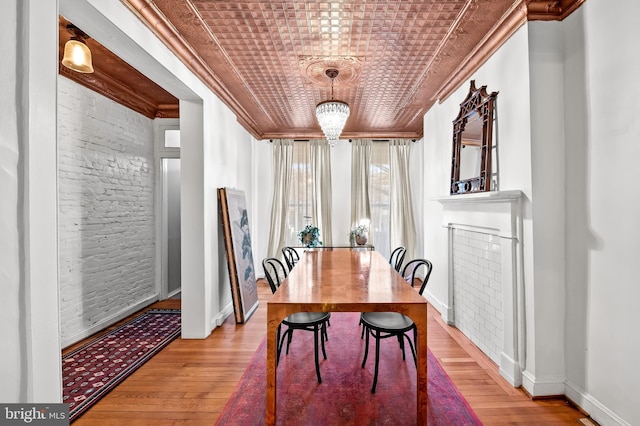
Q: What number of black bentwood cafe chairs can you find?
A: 4